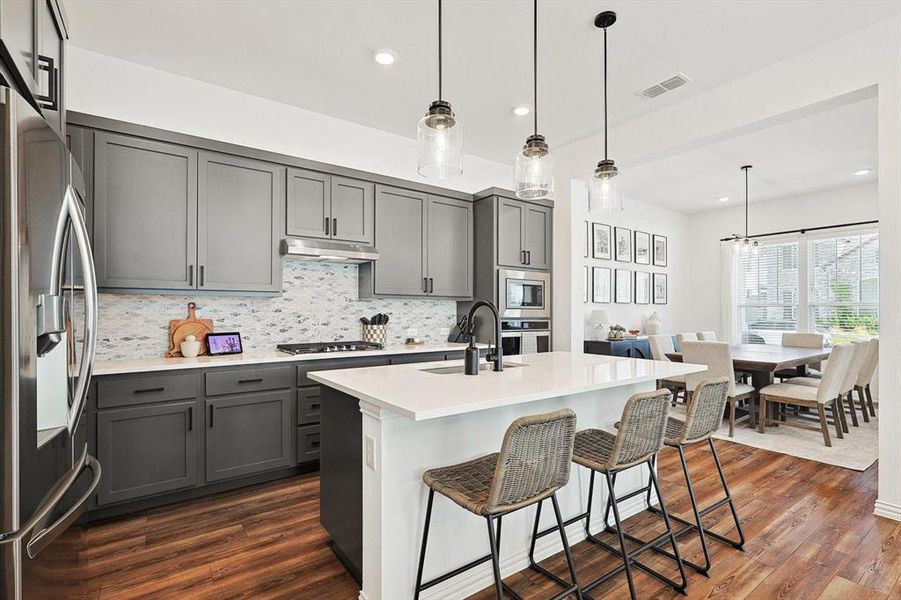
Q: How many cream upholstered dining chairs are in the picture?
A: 8